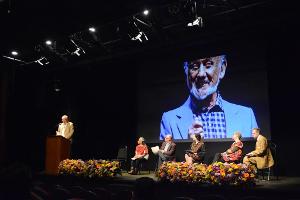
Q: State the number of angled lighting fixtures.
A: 4